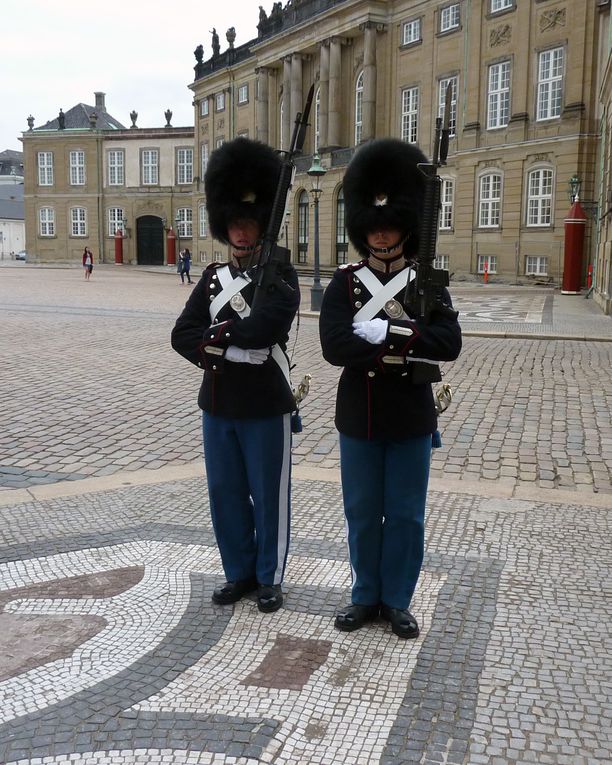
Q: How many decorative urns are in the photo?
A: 6